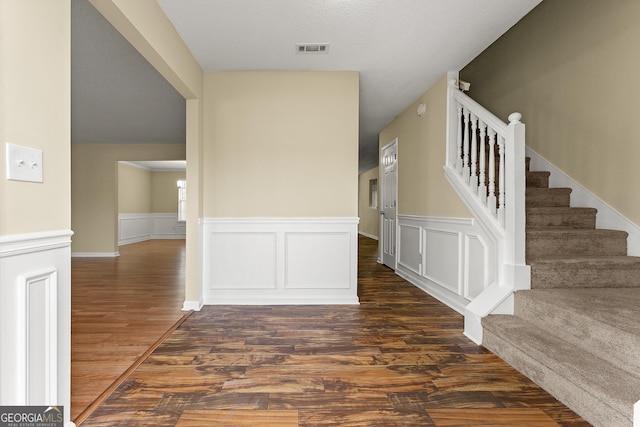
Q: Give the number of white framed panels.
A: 6